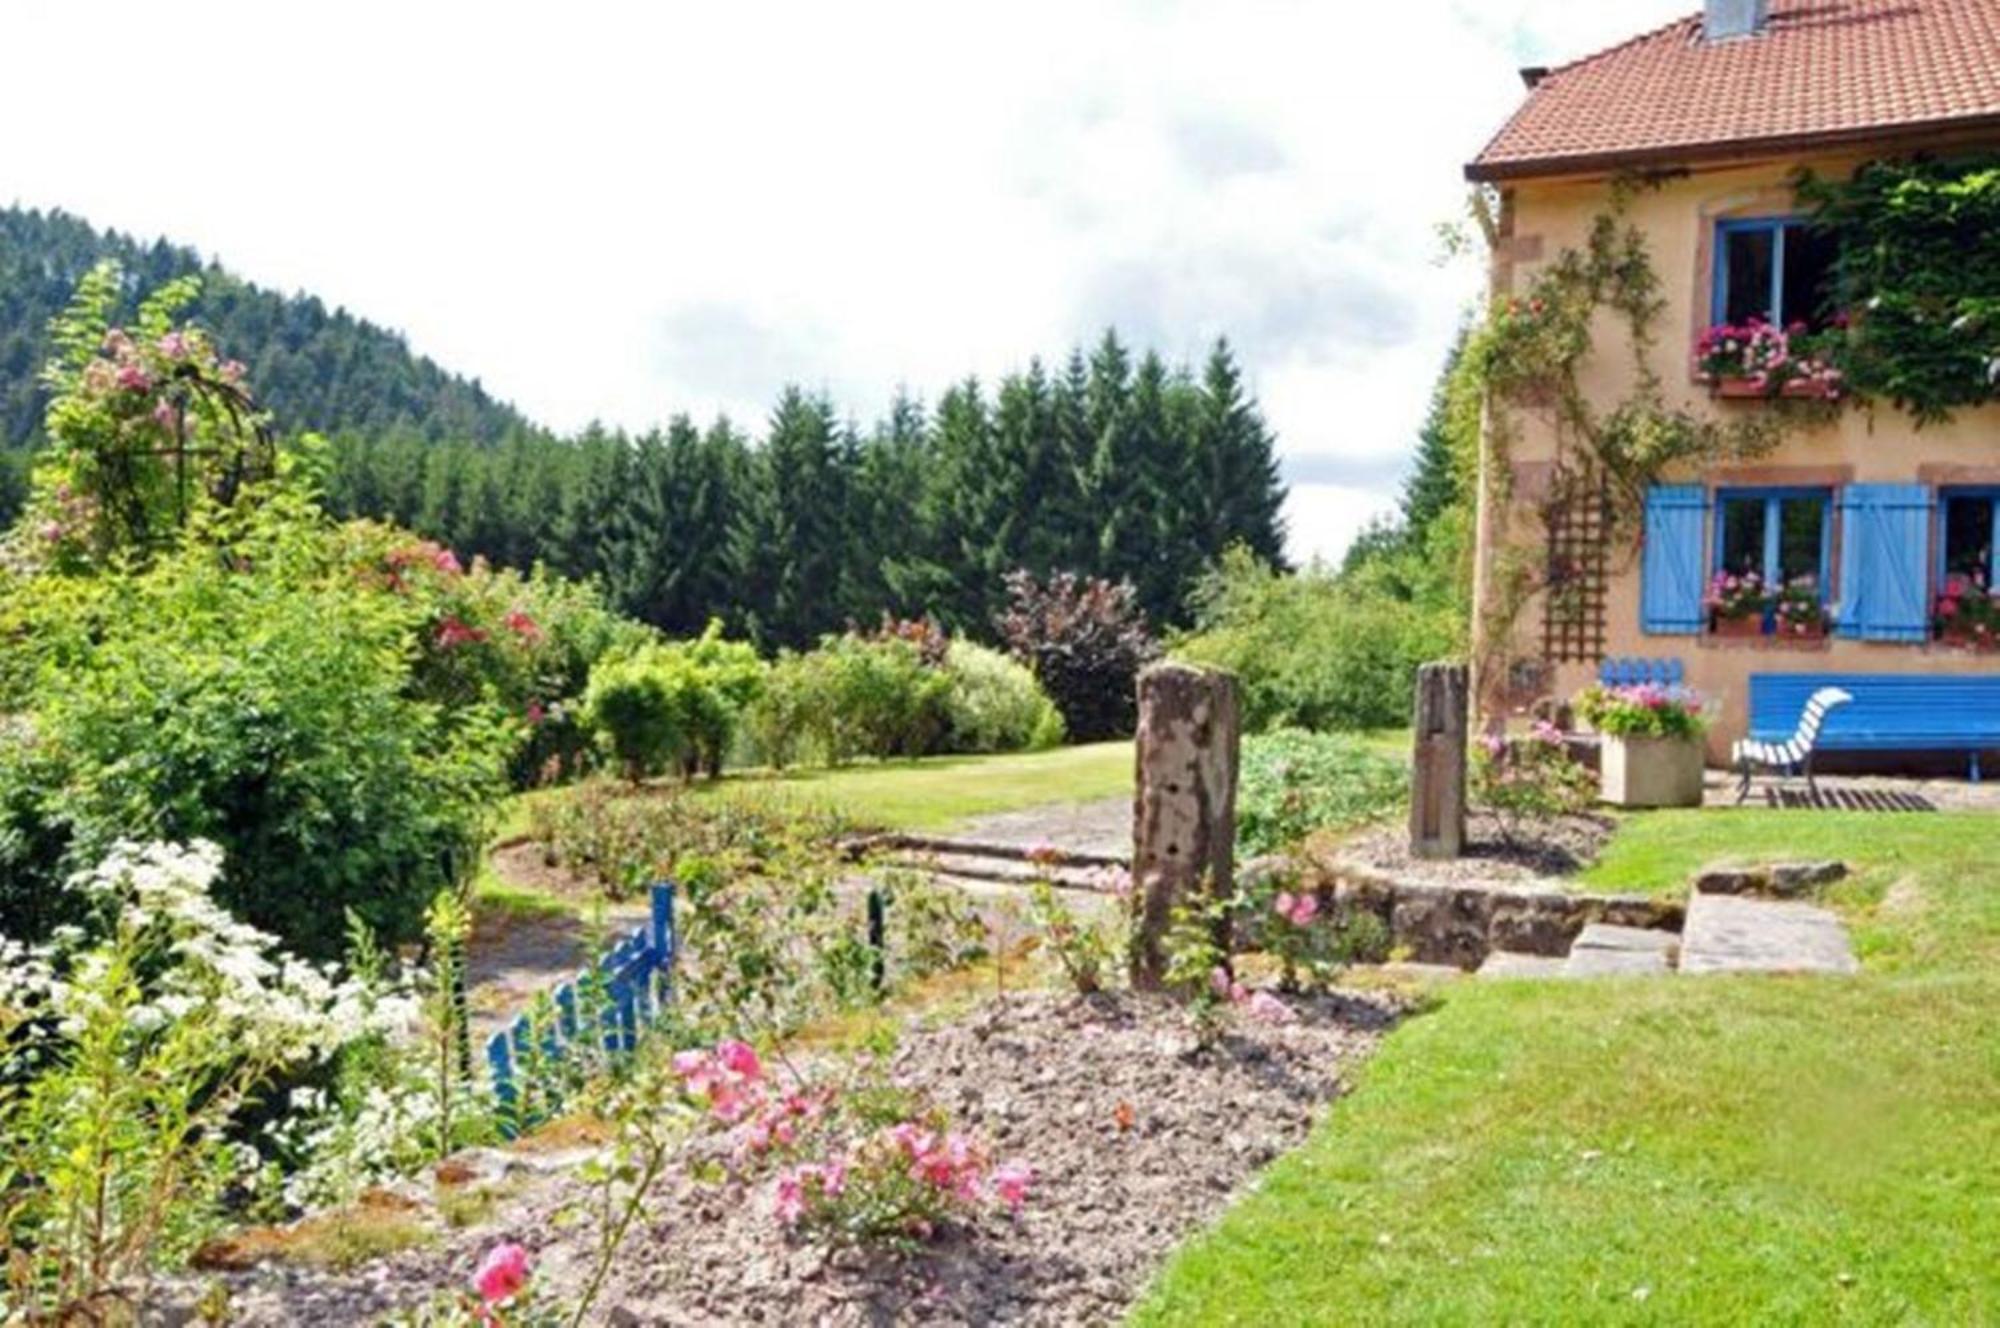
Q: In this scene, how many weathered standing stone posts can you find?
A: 2